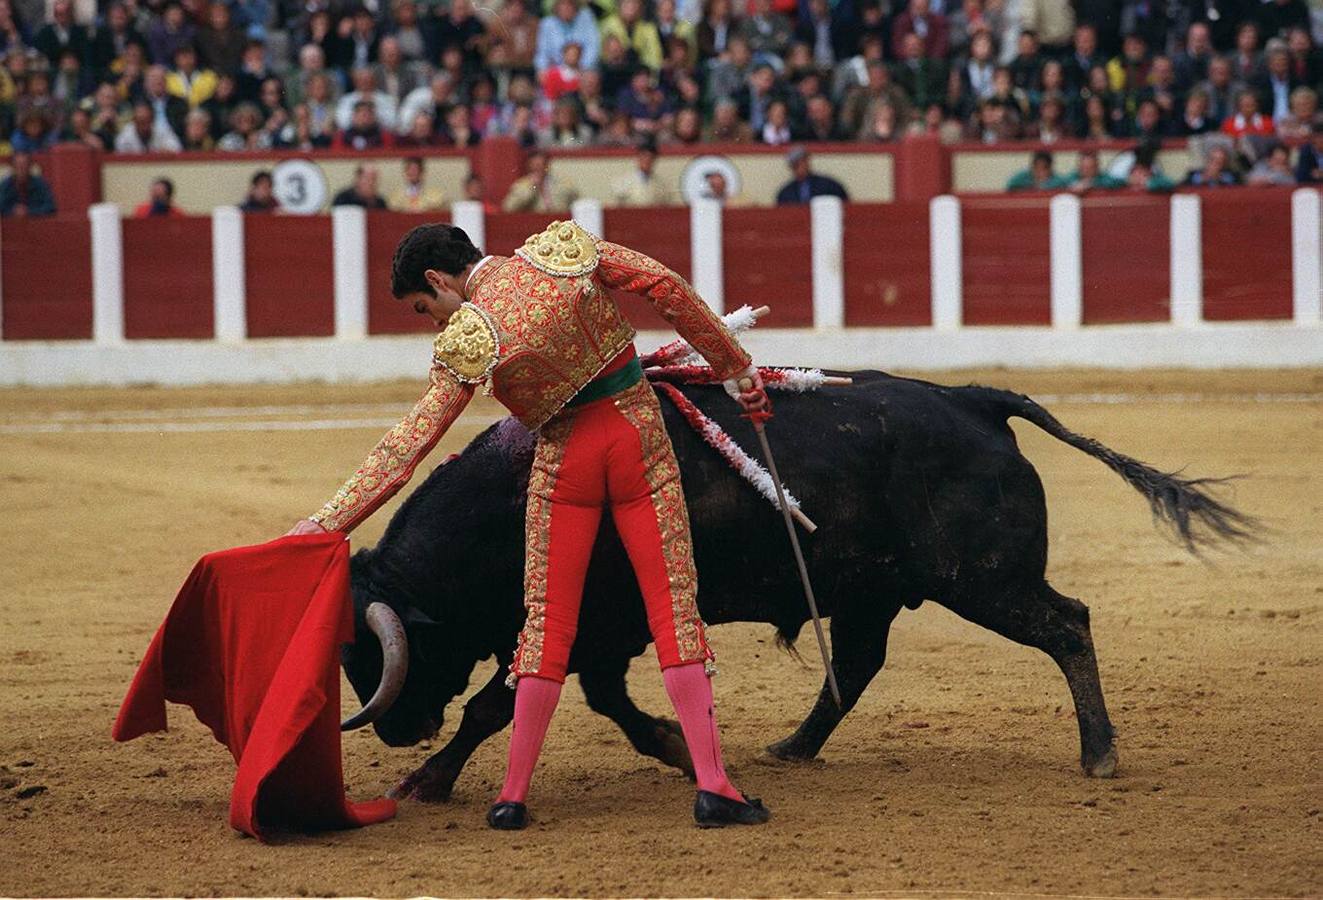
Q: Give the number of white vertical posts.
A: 11